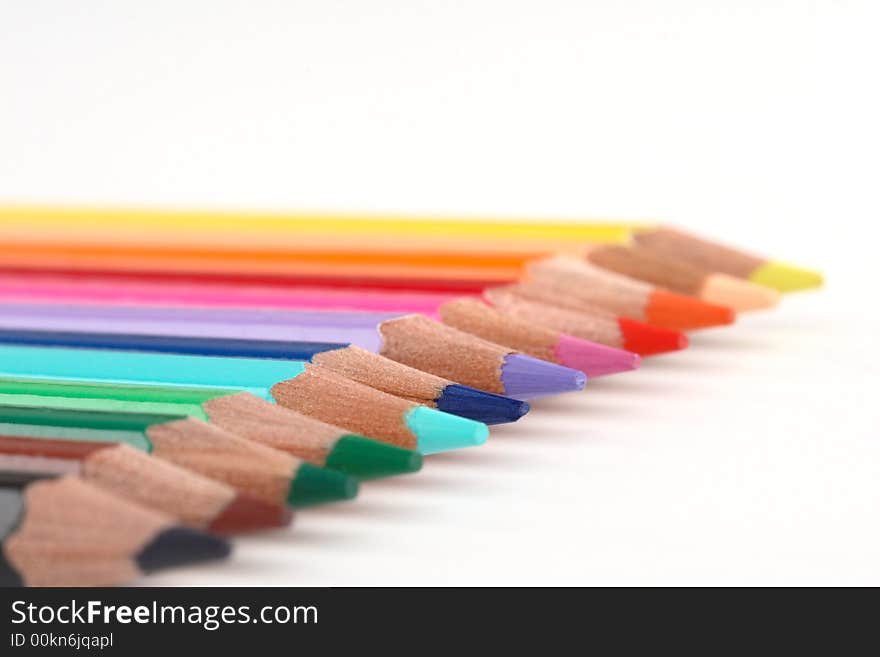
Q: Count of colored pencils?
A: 12